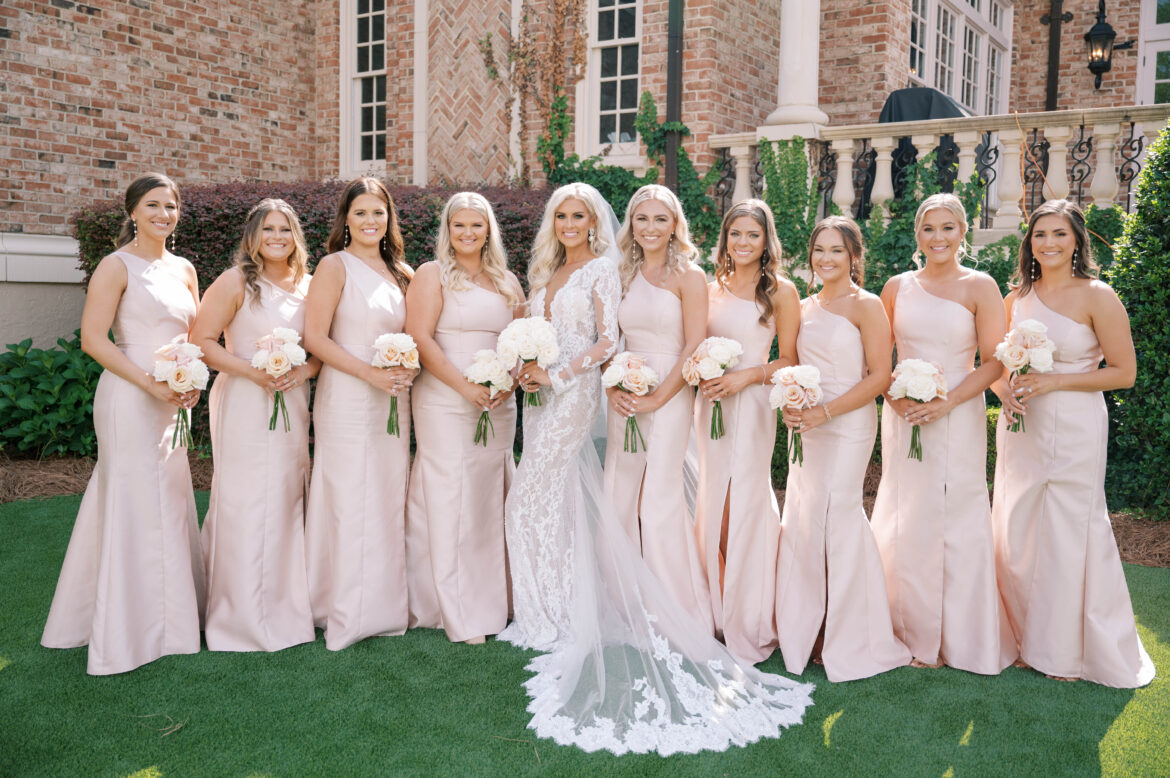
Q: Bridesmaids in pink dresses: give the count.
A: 9